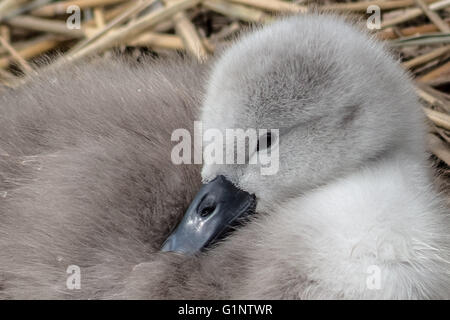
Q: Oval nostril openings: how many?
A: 1